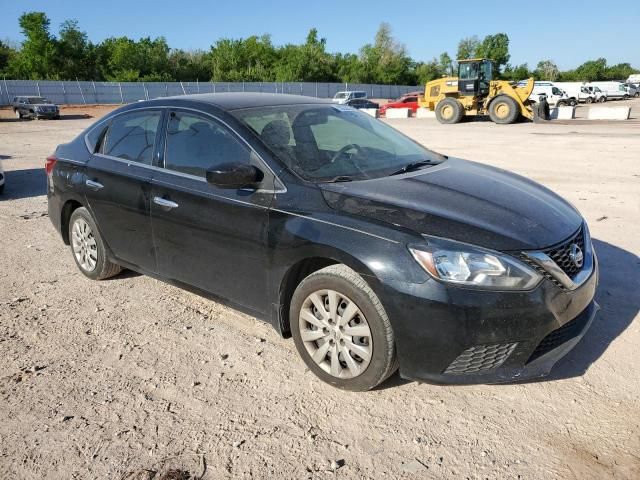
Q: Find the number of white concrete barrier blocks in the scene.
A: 5